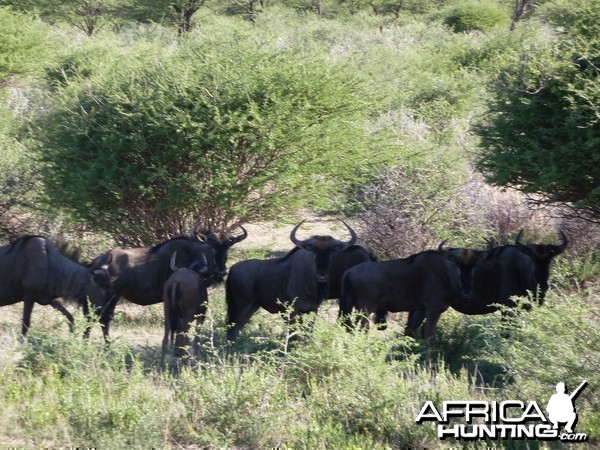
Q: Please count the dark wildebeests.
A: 7